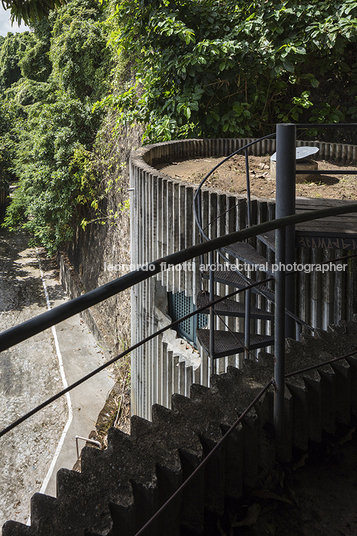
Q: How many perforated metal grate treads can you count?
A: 5